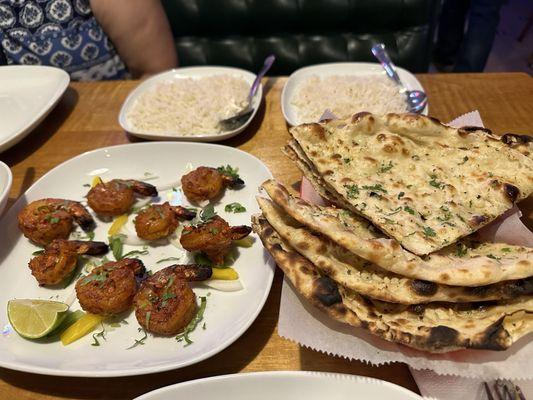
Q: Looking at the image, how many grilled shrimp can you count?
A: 8